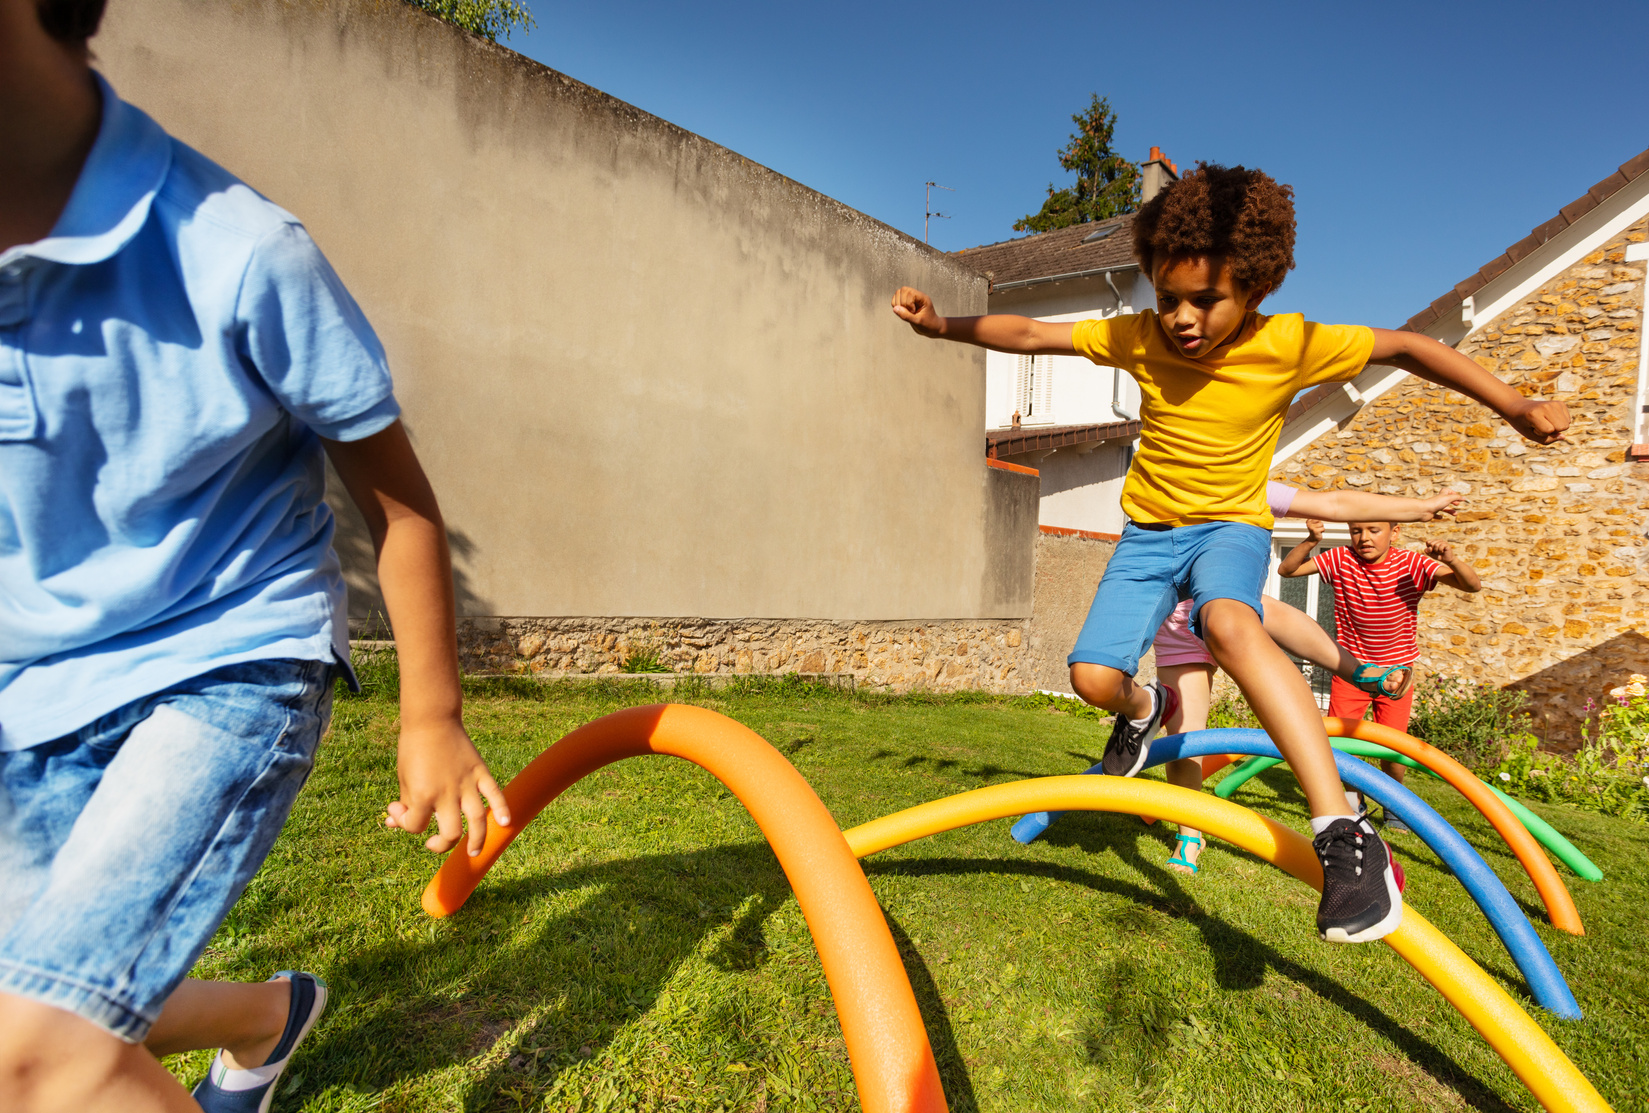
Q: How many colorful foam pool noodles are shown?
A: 5